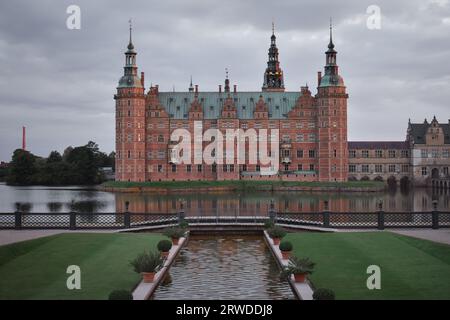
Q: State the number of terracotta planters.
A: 6